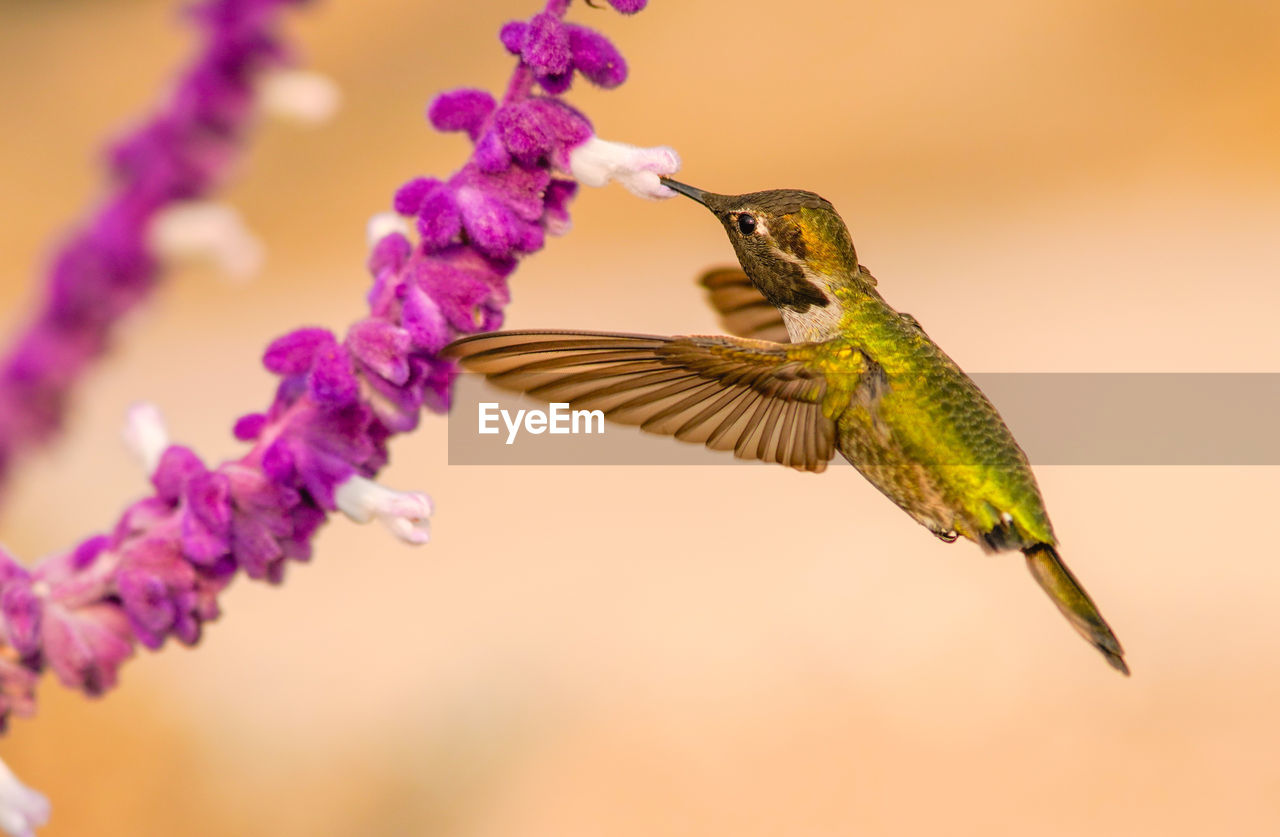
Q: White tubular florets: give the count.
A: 7